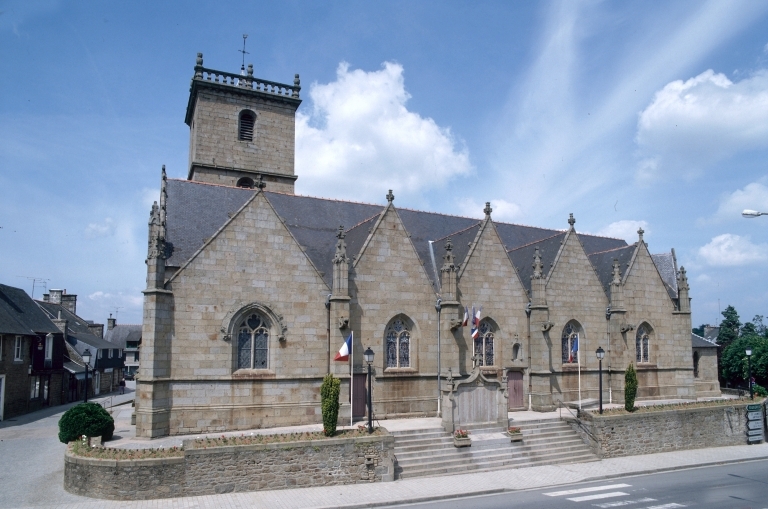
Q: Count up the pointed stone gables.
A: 5